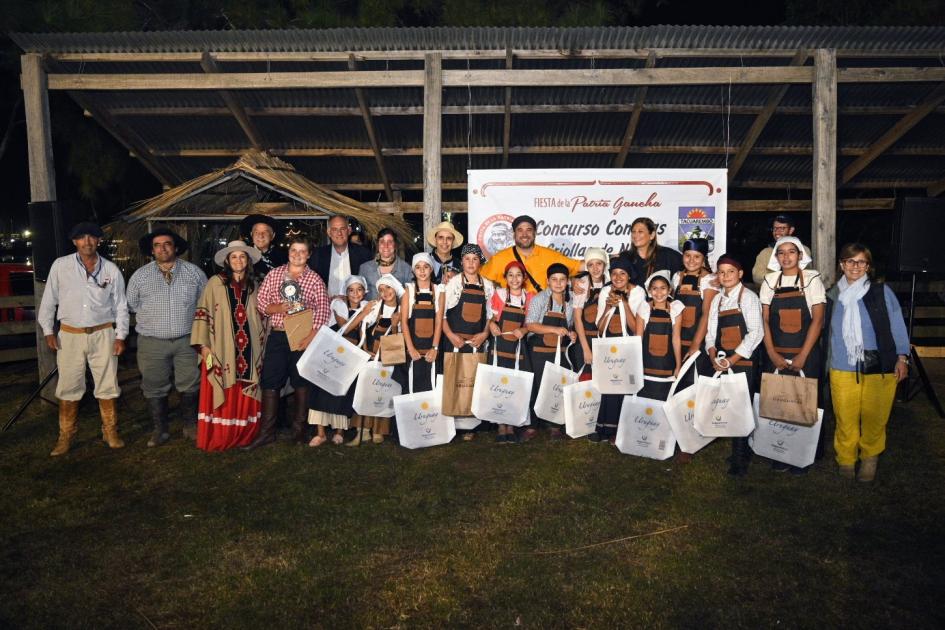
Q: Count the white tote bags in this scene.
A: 12